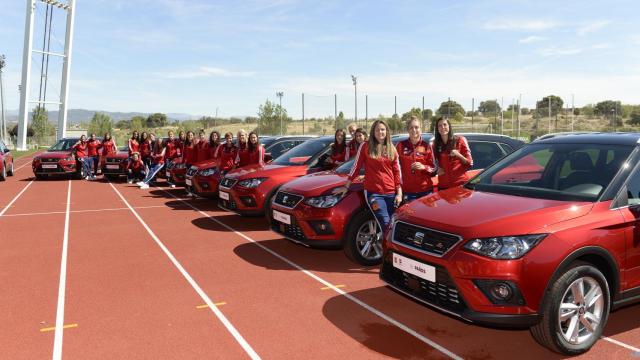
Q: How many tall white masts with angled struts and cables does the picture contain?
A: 1